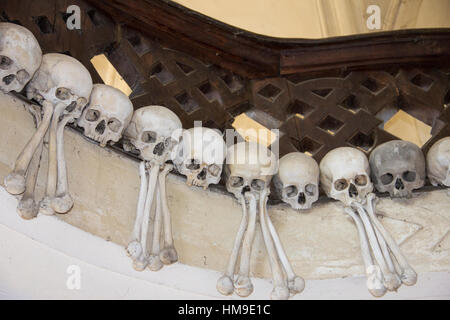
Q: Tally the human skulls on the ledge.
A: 10